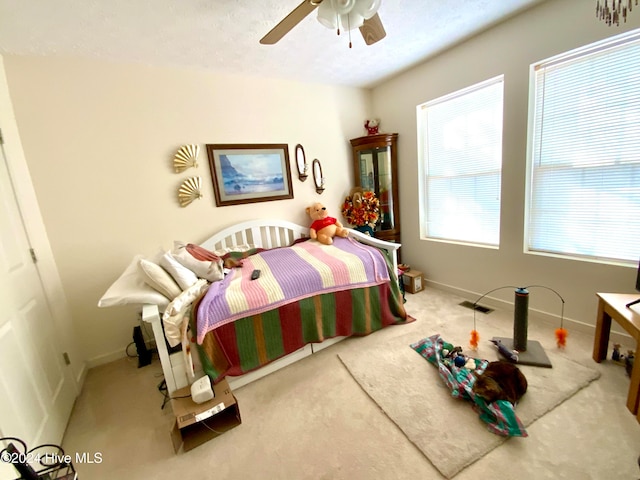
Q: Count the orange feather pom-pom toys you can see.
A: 2